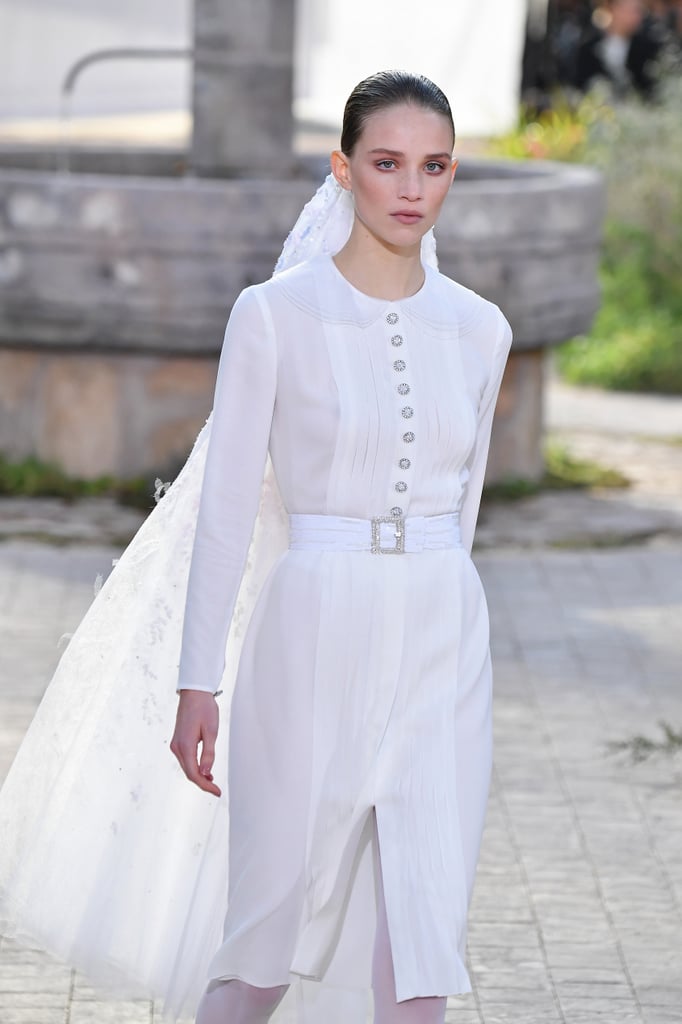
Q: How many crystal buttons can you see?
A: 9